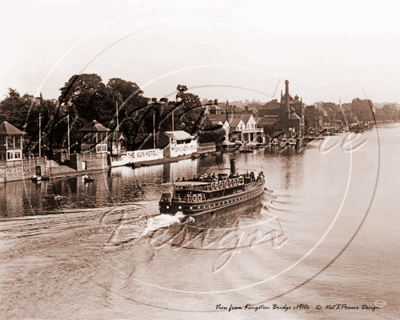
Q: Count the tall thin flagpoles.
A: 5